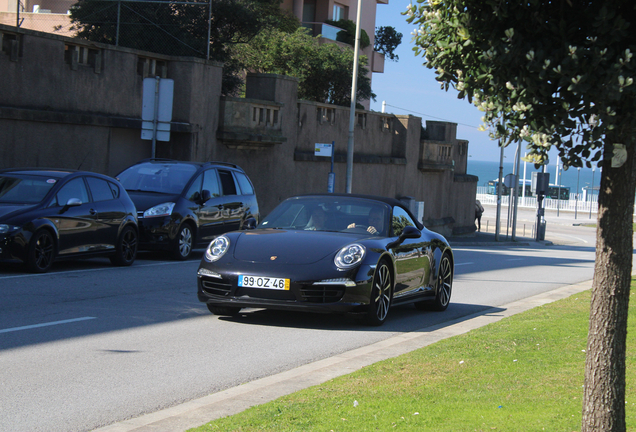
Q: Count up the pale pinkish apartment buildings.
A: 1